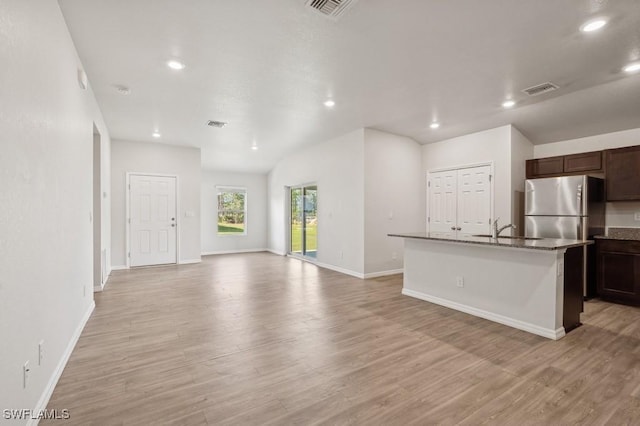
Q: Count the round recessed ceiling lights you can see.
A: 8